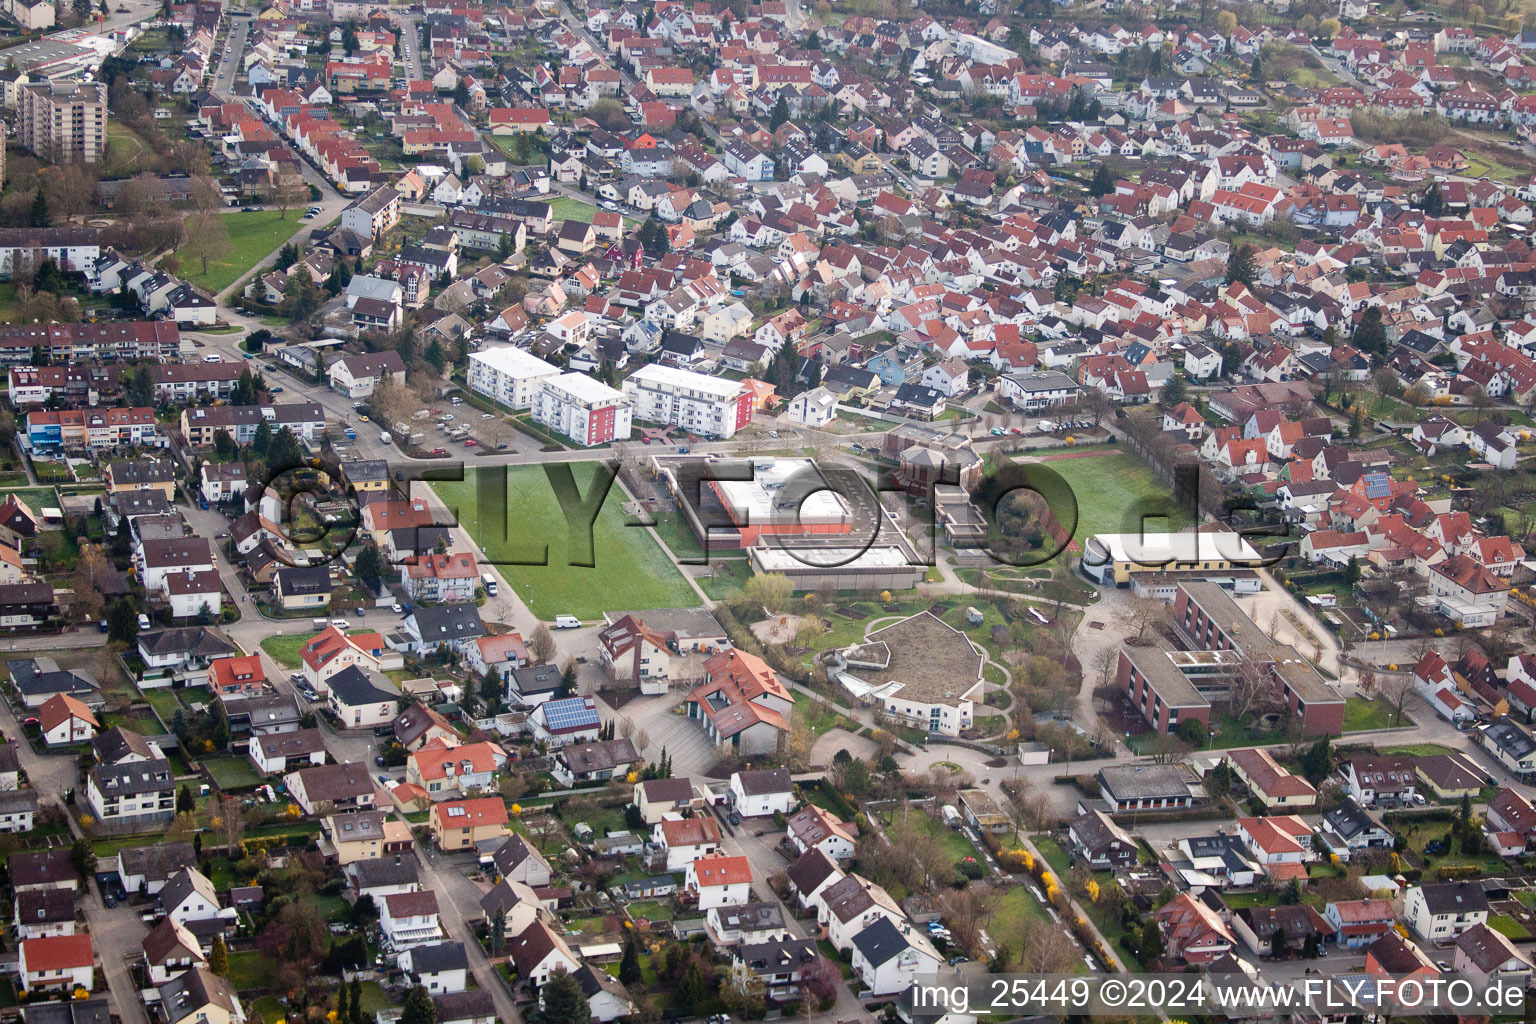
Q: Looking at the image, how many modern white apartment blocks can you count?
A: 3